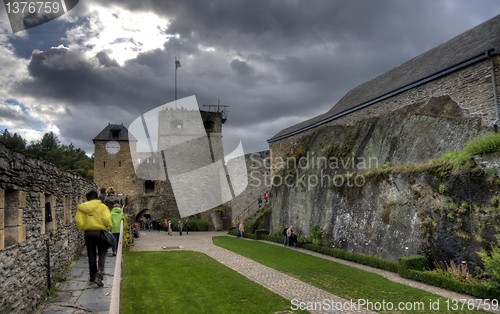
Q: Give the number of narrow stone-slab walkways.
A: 1